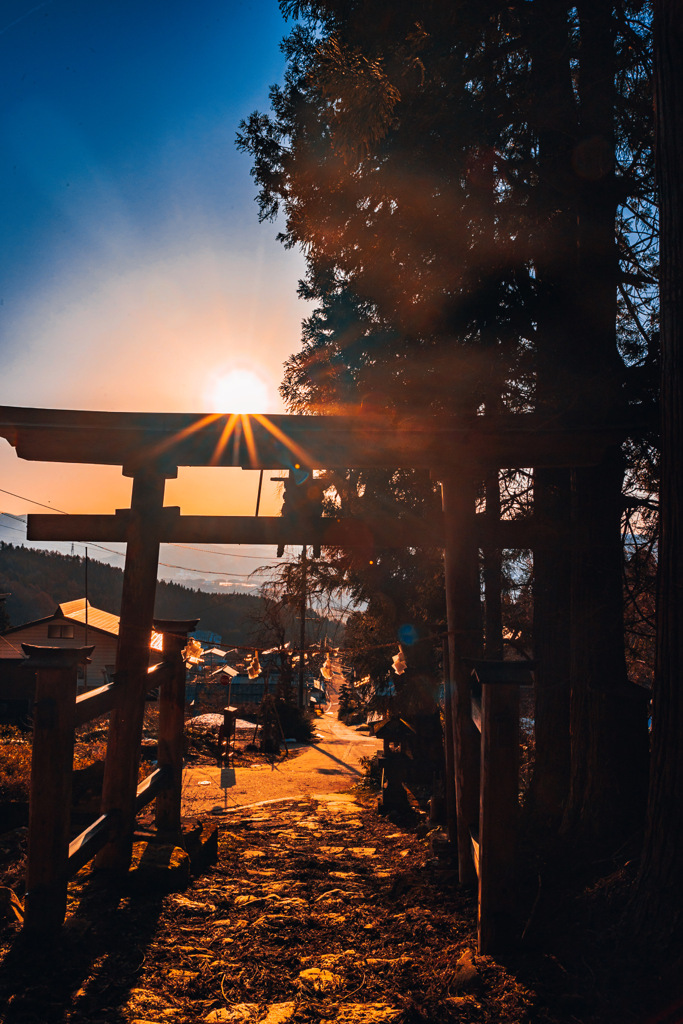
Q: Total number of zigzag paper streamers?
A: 4